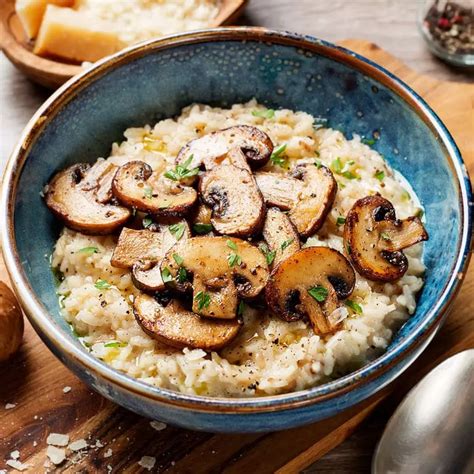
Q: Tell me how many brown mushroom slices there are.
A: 11